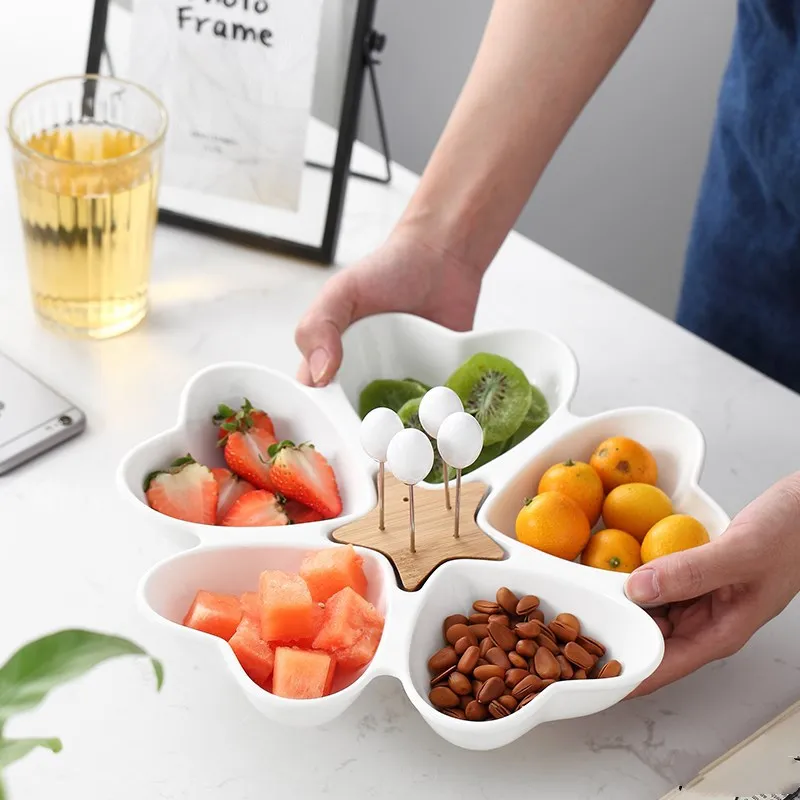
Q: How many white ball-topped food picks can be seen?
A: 4